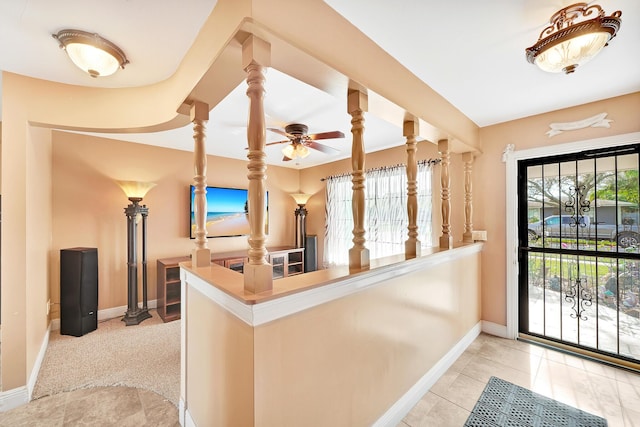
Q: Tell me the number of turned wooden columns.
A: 6